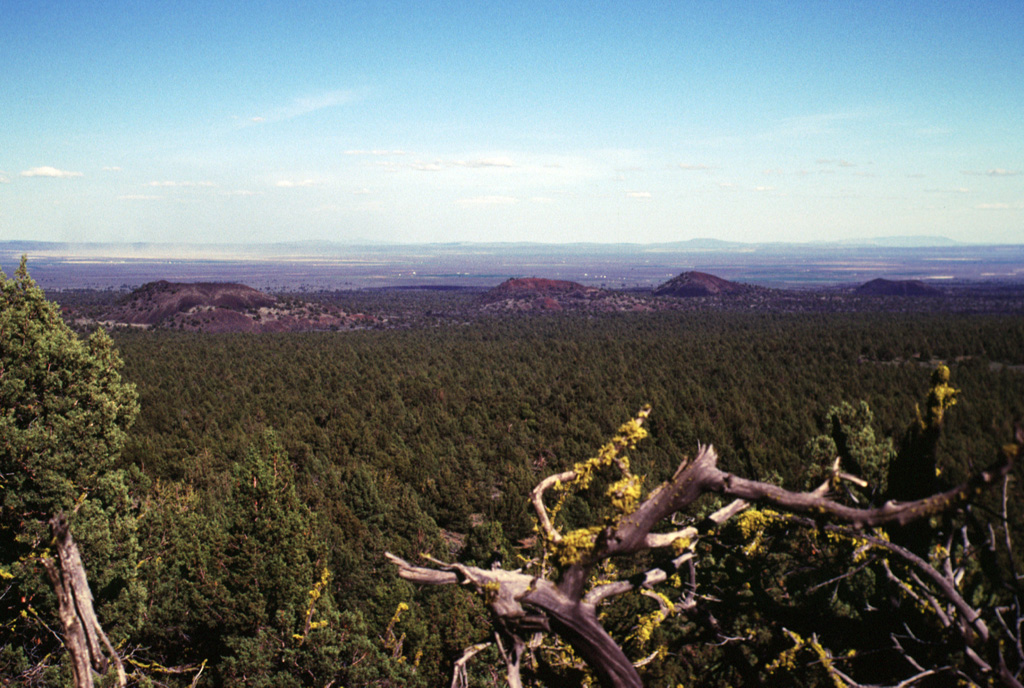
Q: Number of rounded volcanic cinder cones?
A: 4